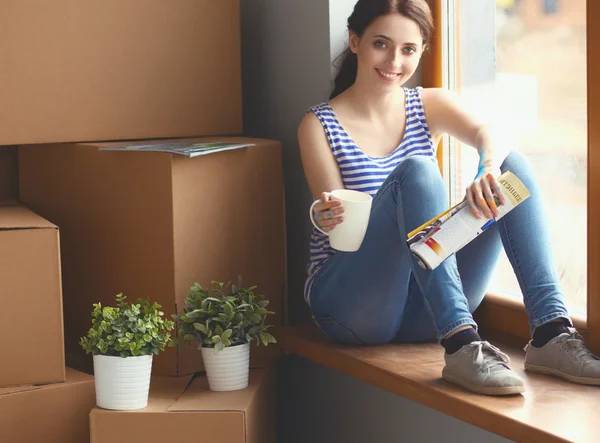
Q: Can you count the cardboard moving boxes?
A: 5